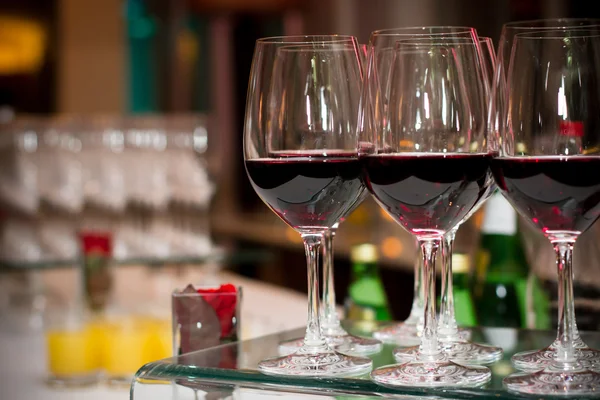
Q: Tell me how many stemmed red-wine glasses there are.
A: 7